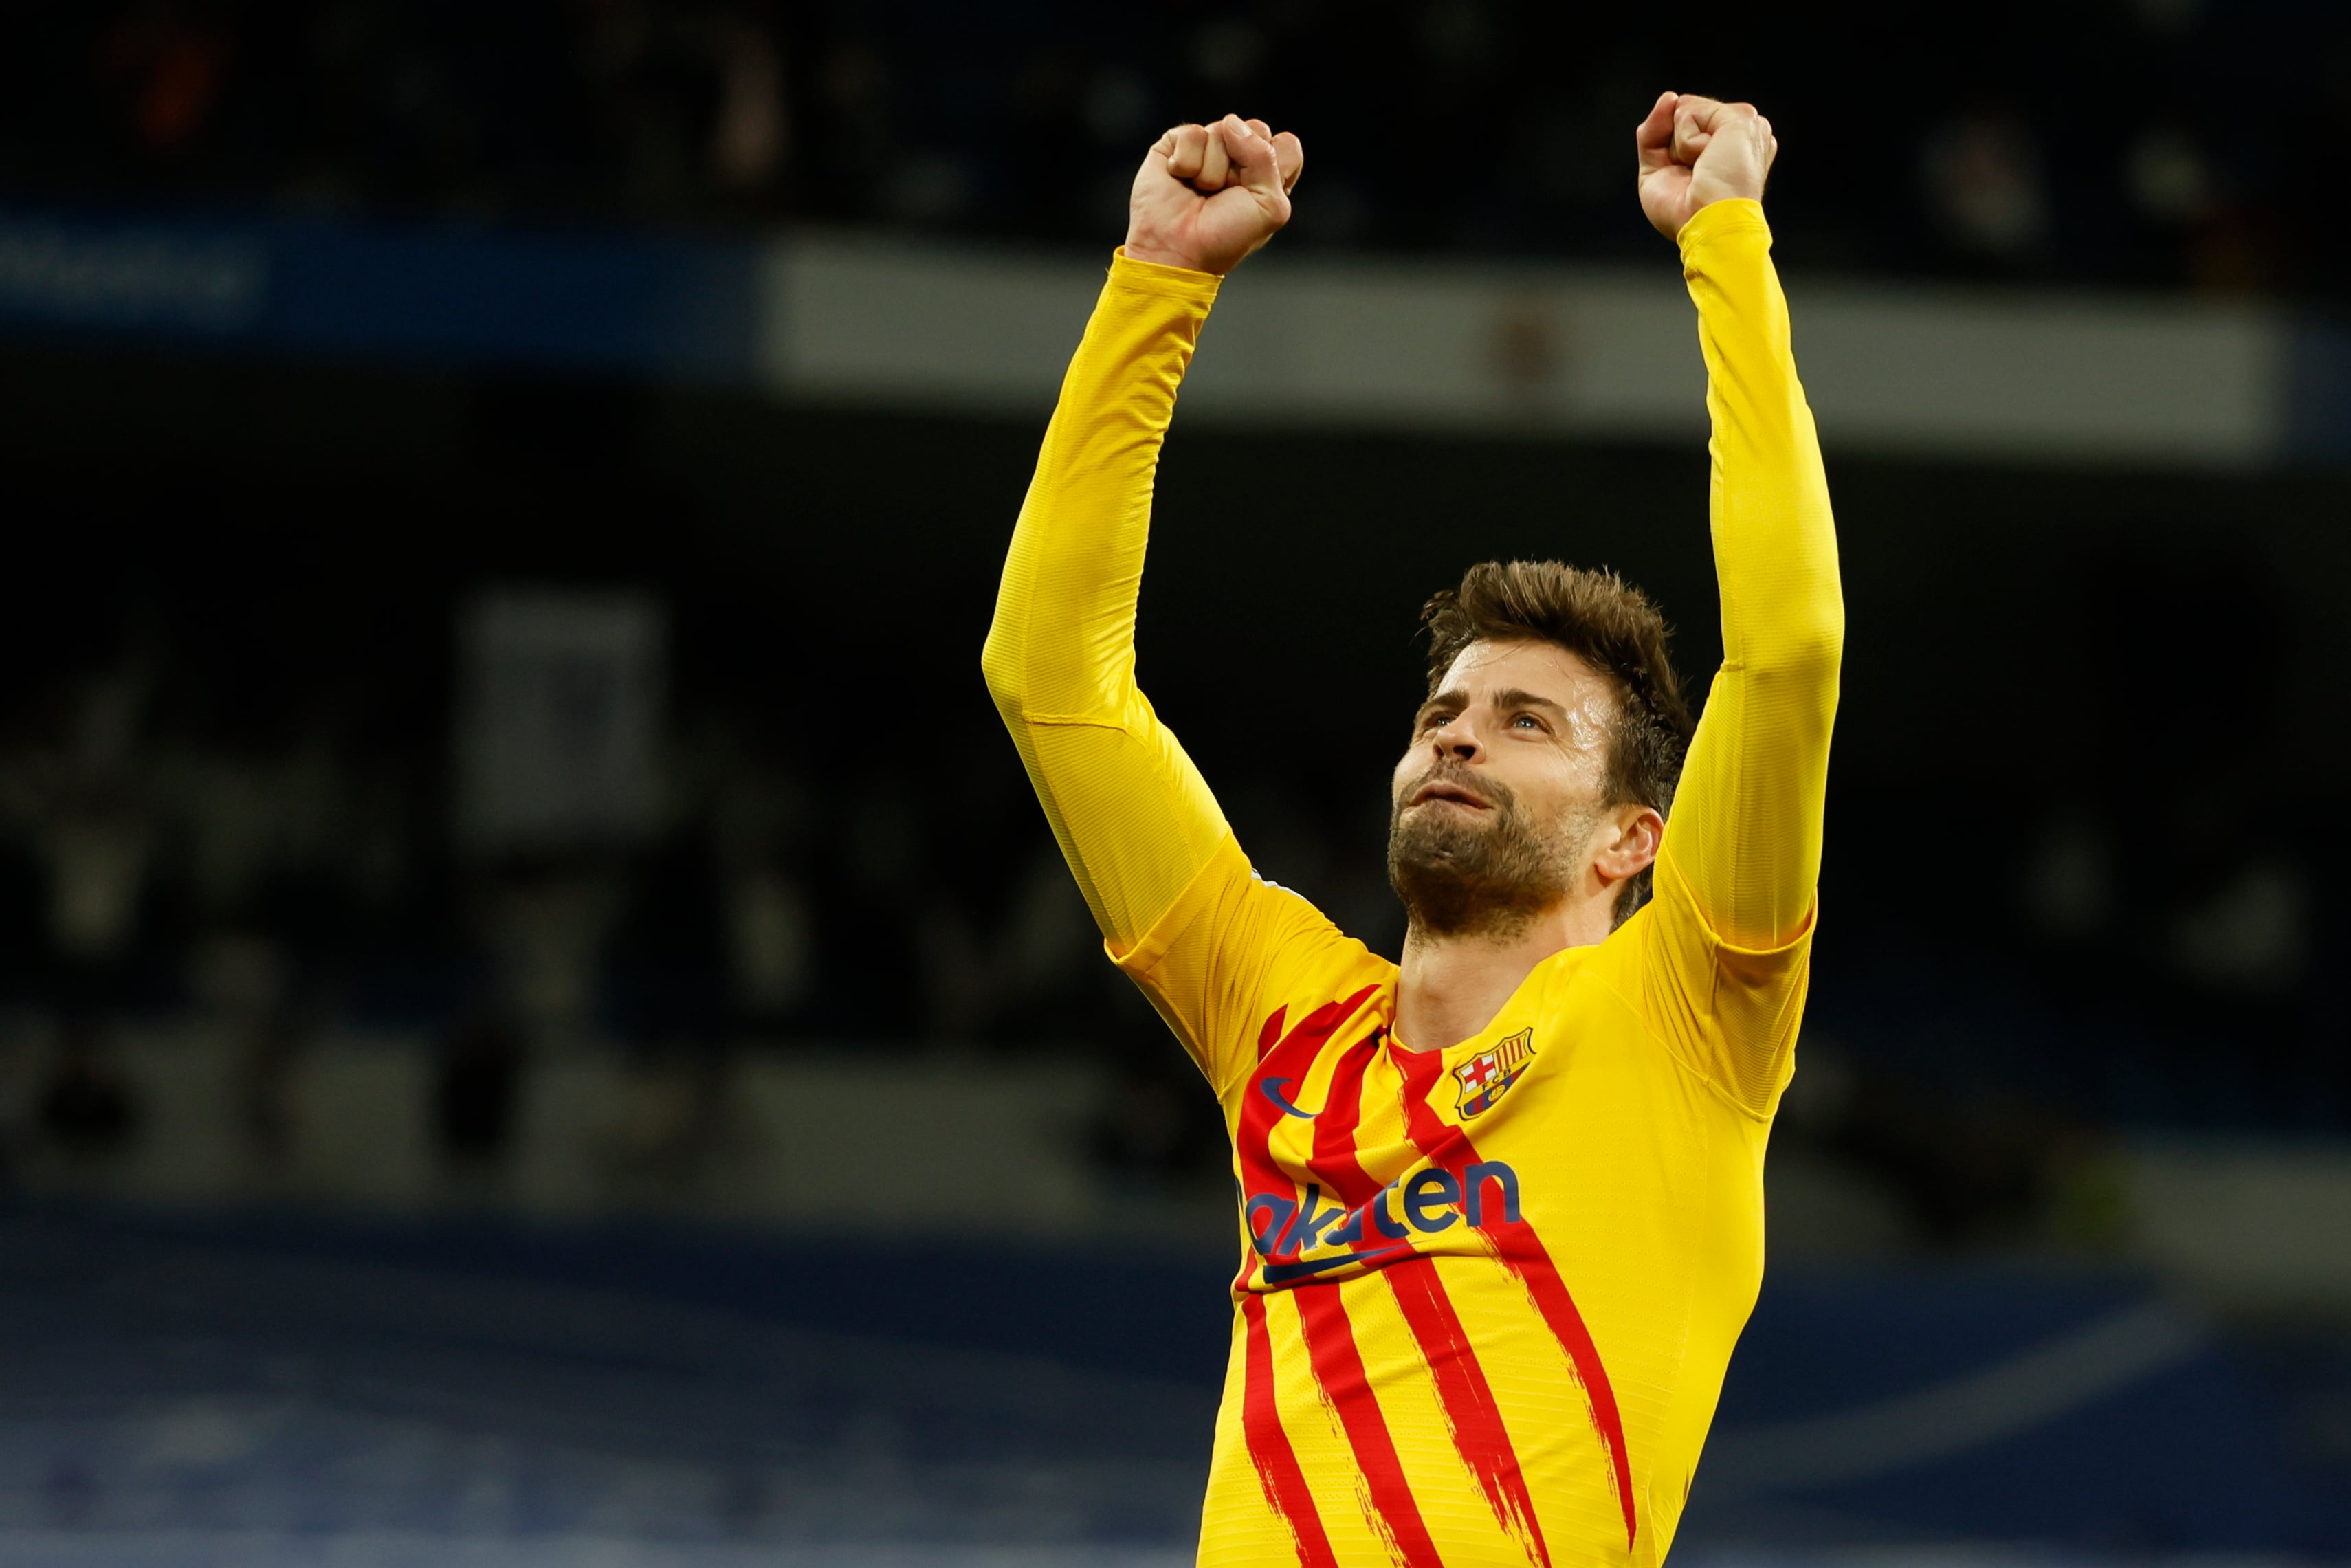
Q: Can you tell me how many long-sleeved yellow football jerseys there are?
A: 1